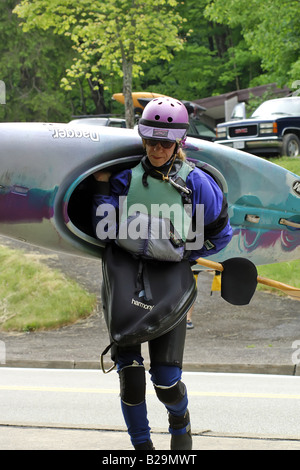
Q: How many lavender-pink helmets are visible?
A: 1